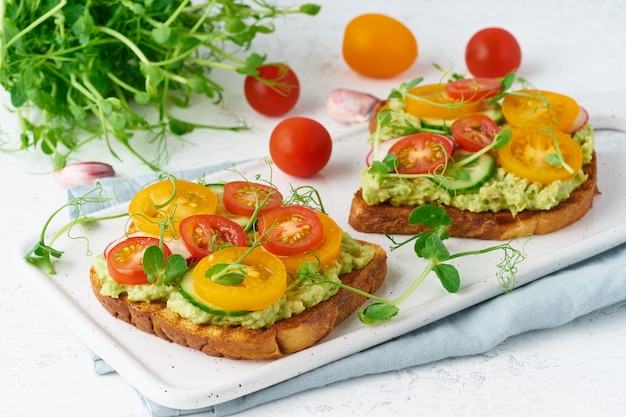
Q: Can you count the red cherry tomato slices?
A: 7